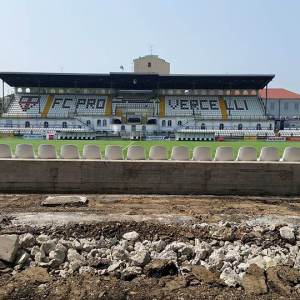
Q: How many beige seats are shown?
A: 14